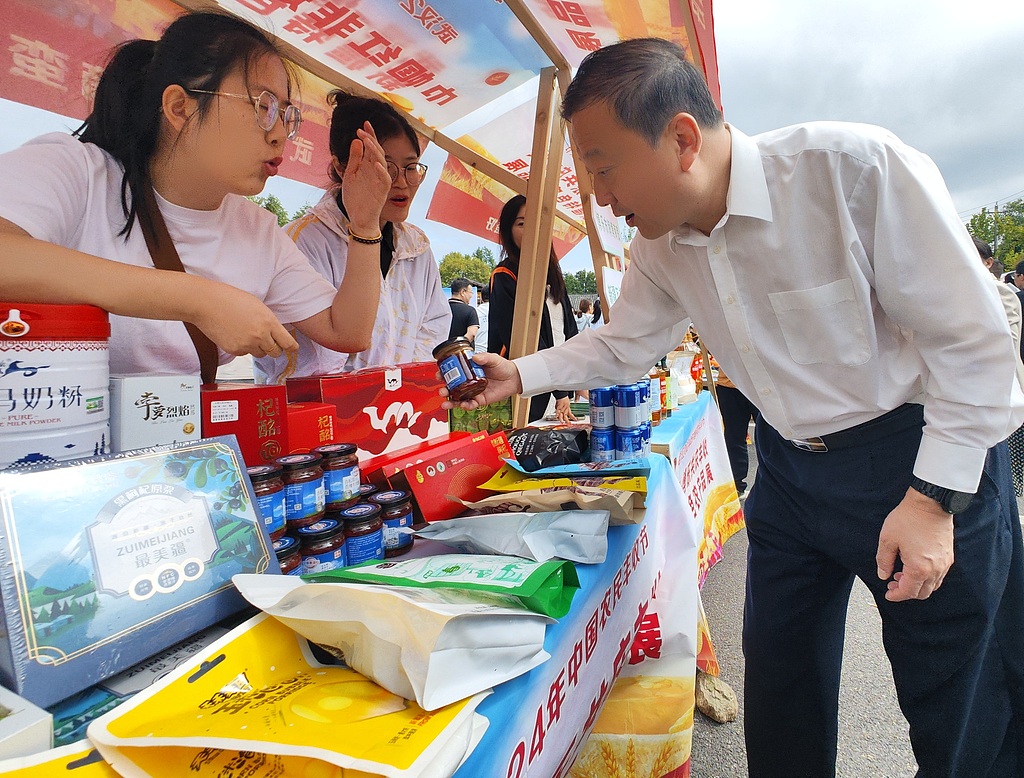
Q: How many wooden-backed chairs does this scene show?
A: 0